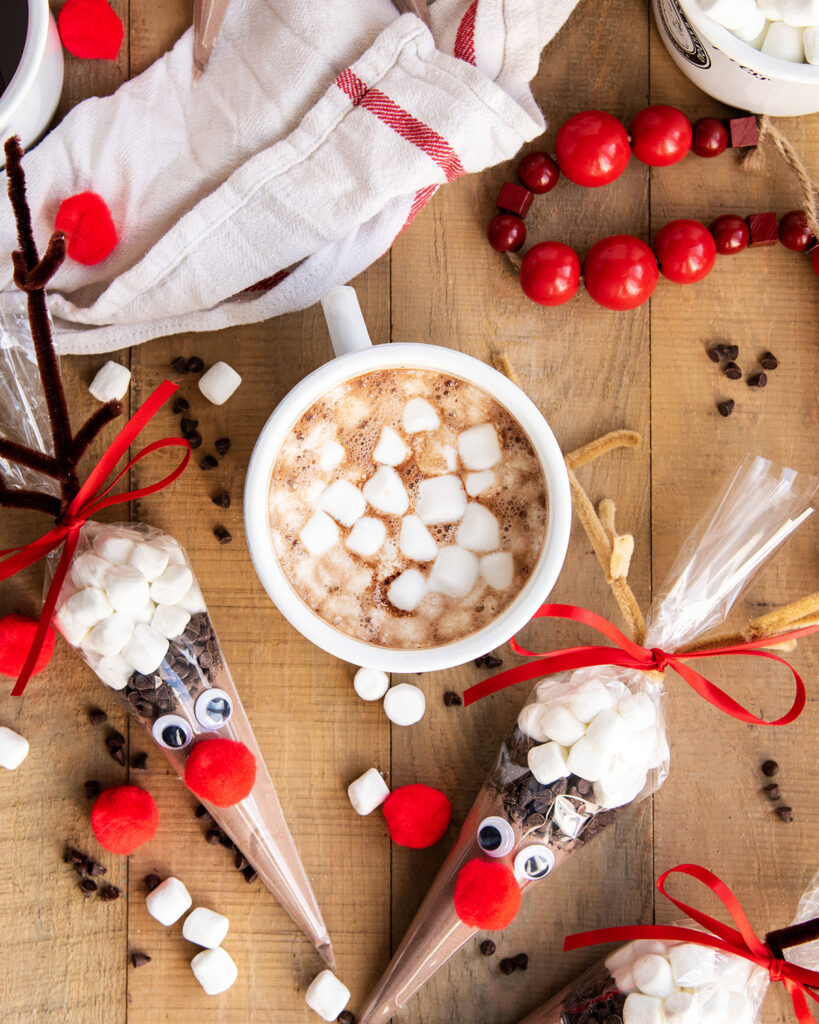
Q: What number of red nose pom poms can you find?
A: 7